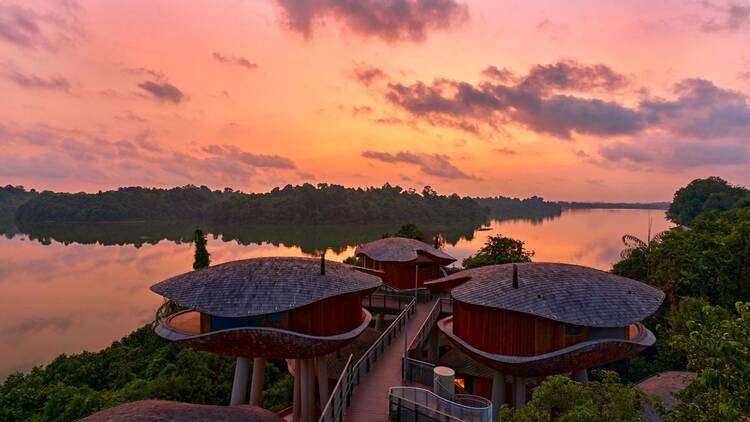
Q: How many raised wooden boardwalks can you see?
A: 1